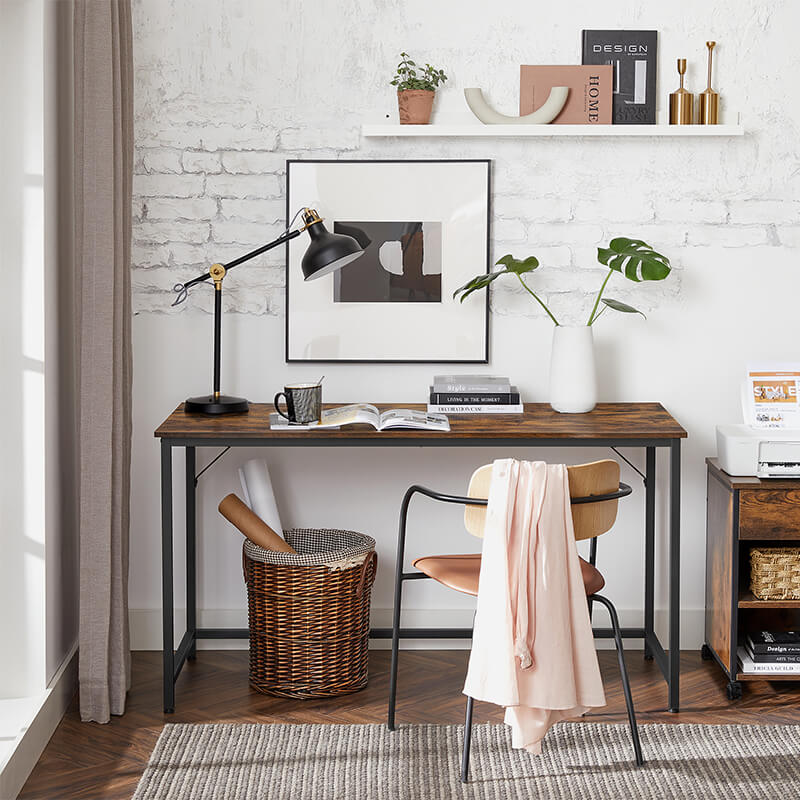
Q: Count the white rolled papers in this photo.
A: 2